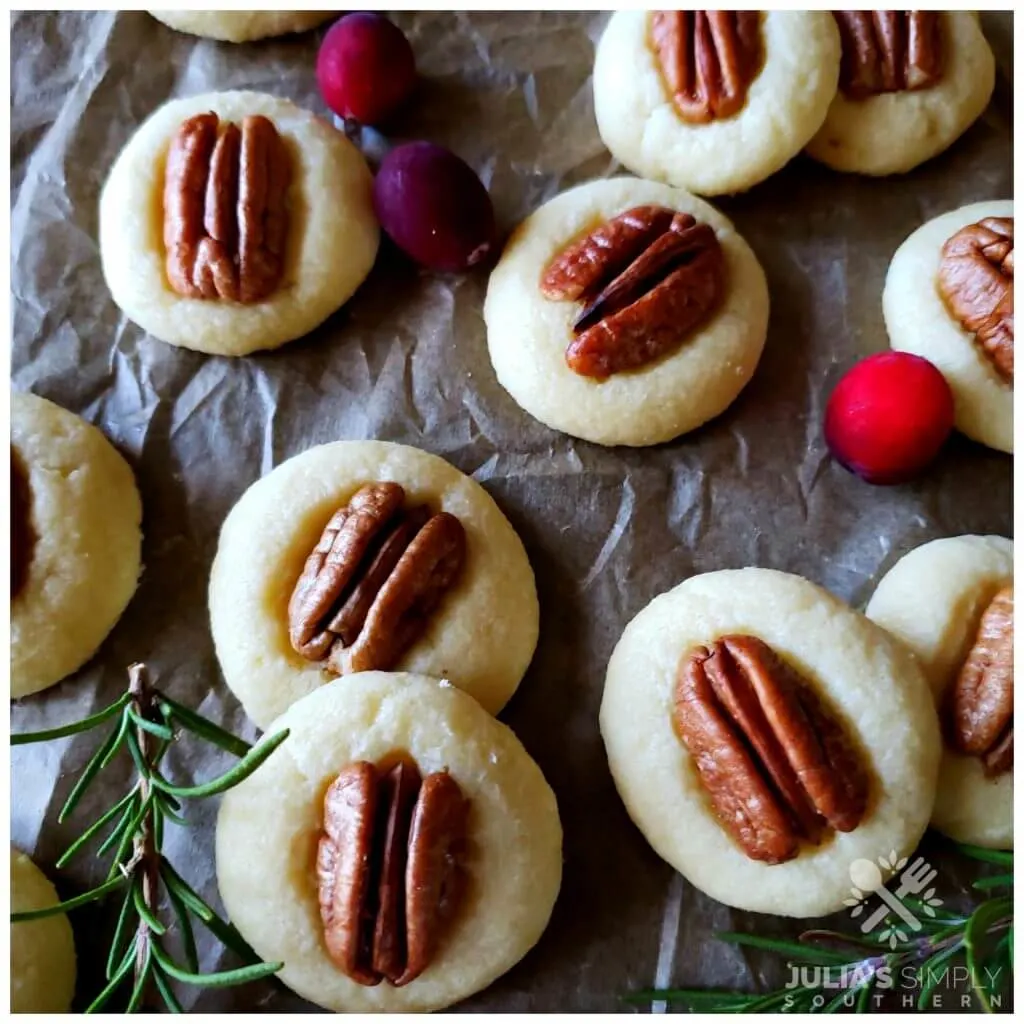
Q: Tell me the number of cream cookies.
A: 12